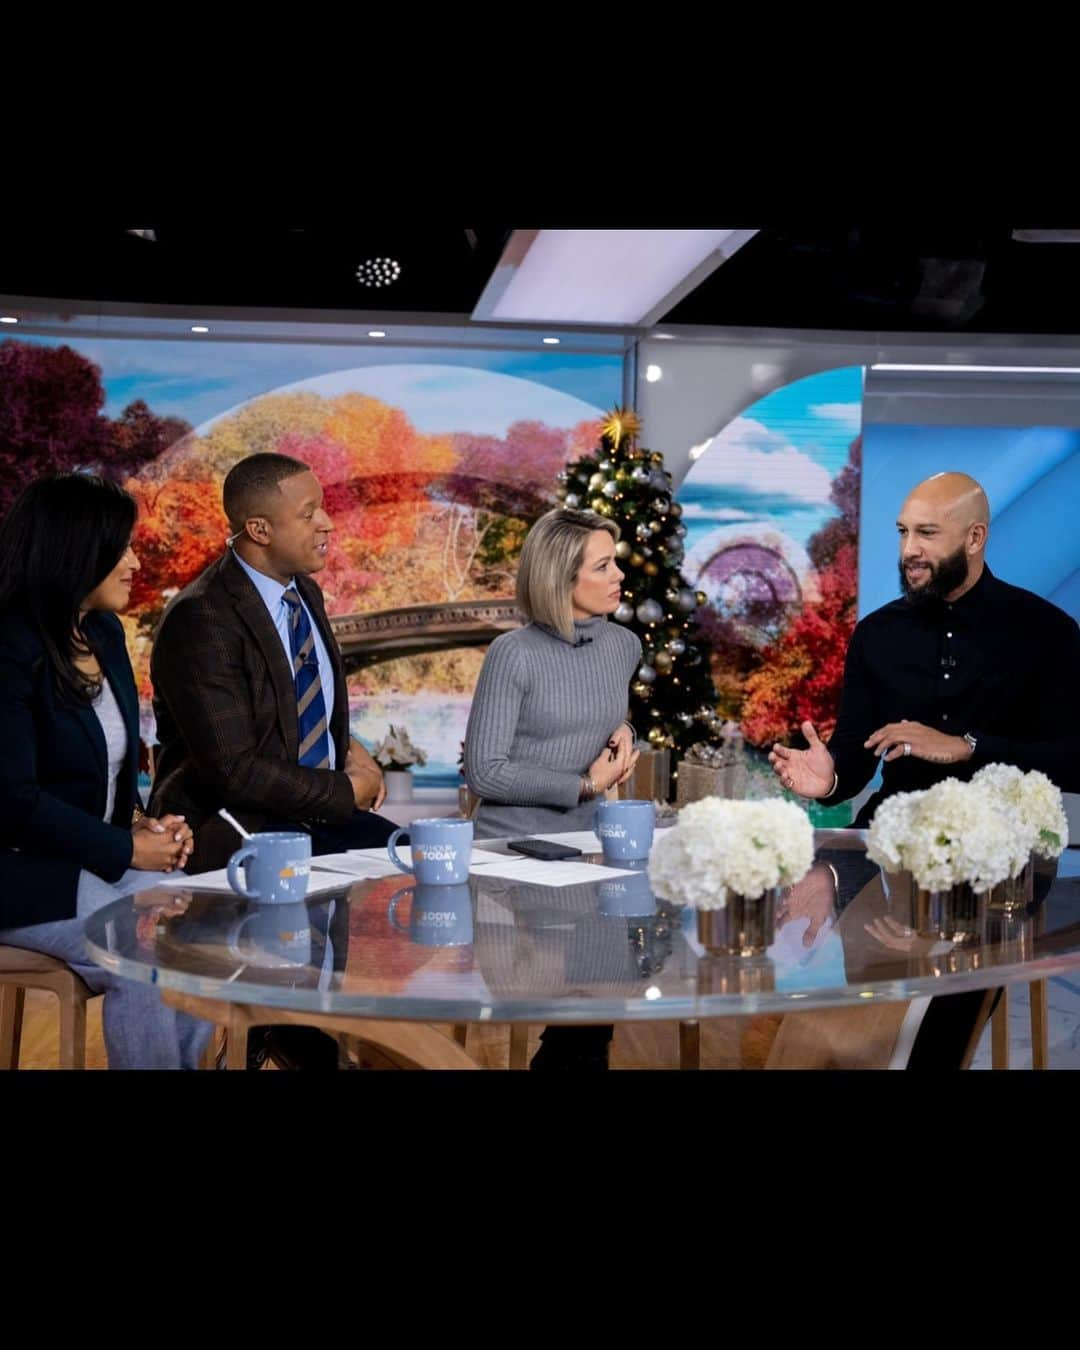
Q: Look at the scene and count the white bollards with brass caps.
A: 0